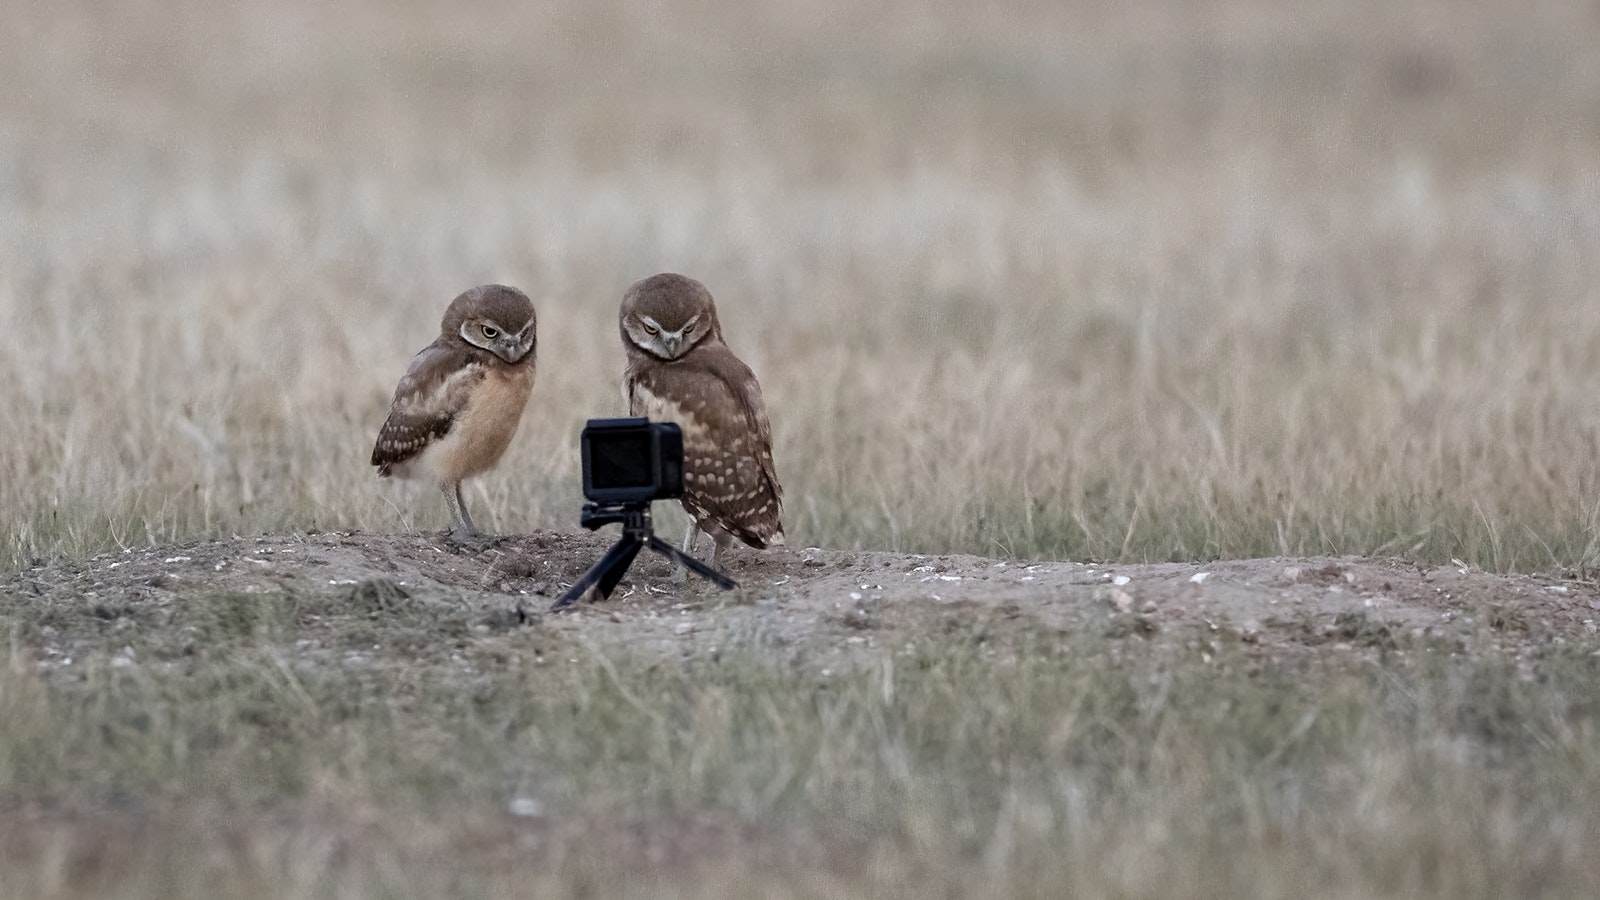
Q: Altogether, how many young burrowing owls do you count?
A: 2